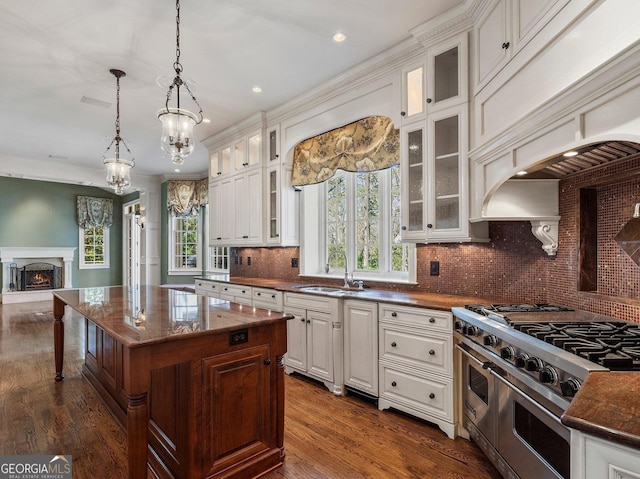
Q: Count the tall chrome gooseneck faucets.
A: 1